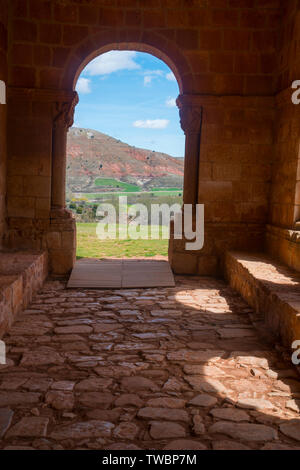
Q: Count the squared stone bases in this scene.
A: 2